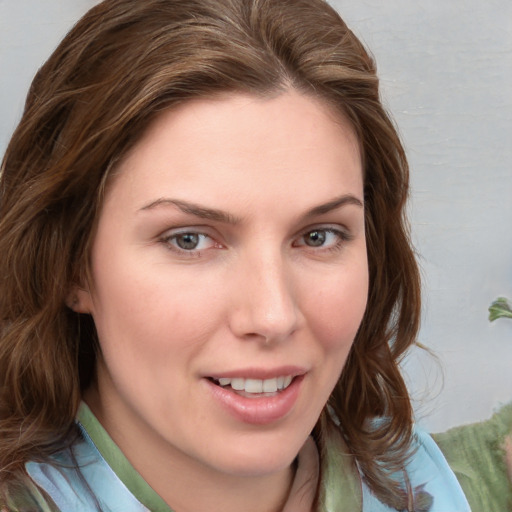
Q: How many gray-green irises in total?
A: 2